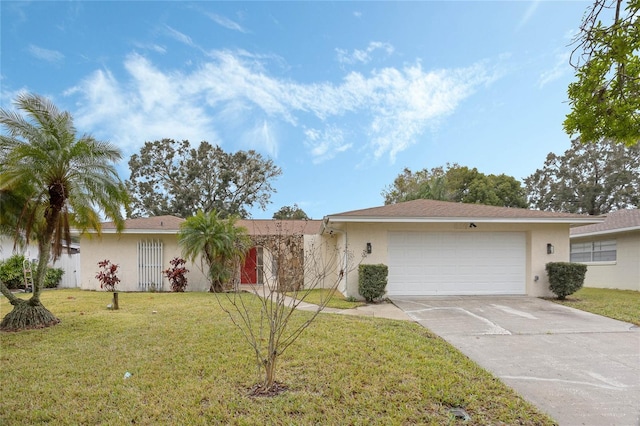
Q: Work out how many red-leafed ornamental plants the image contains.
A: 2